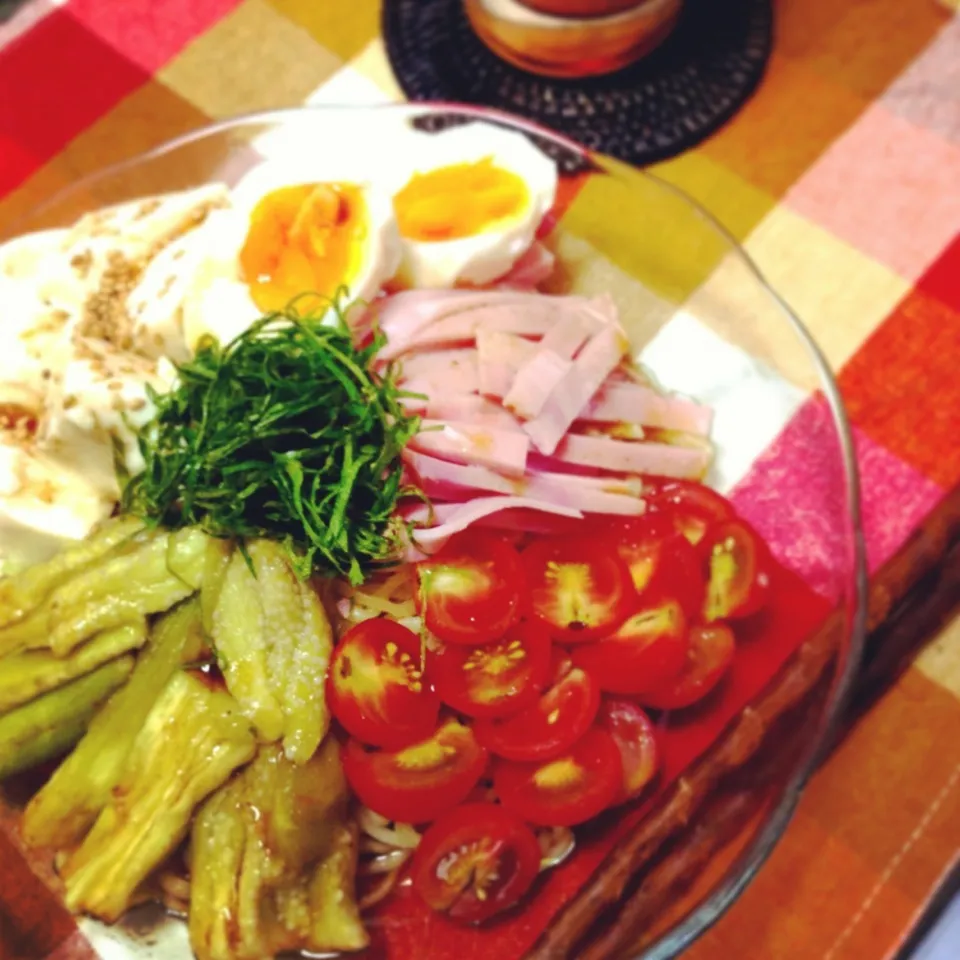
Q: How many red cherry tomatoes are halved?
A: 14